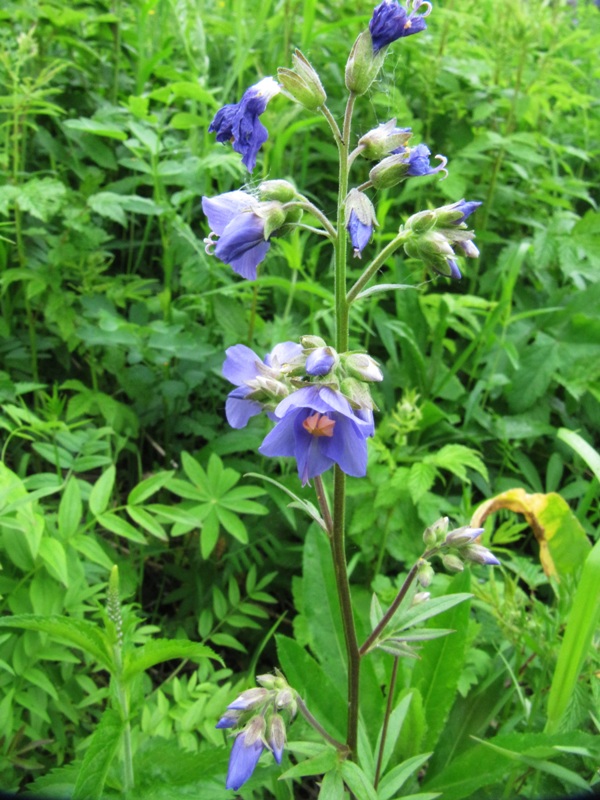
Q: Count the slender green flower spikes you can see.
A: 1